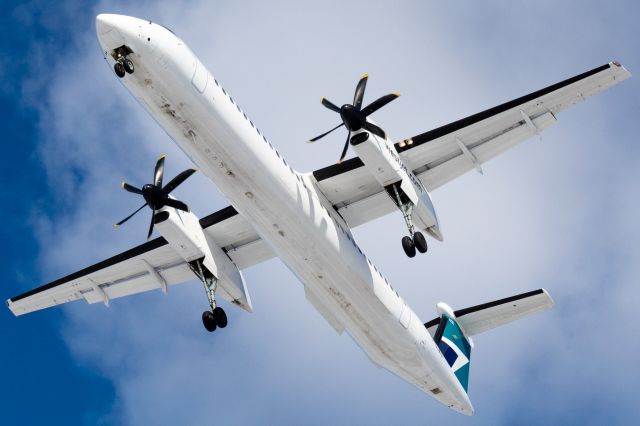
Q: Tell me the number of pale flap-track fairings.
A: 4